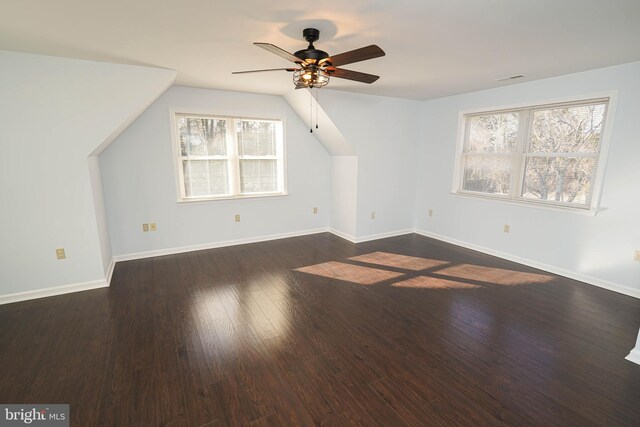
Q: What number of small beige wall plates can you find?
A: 9